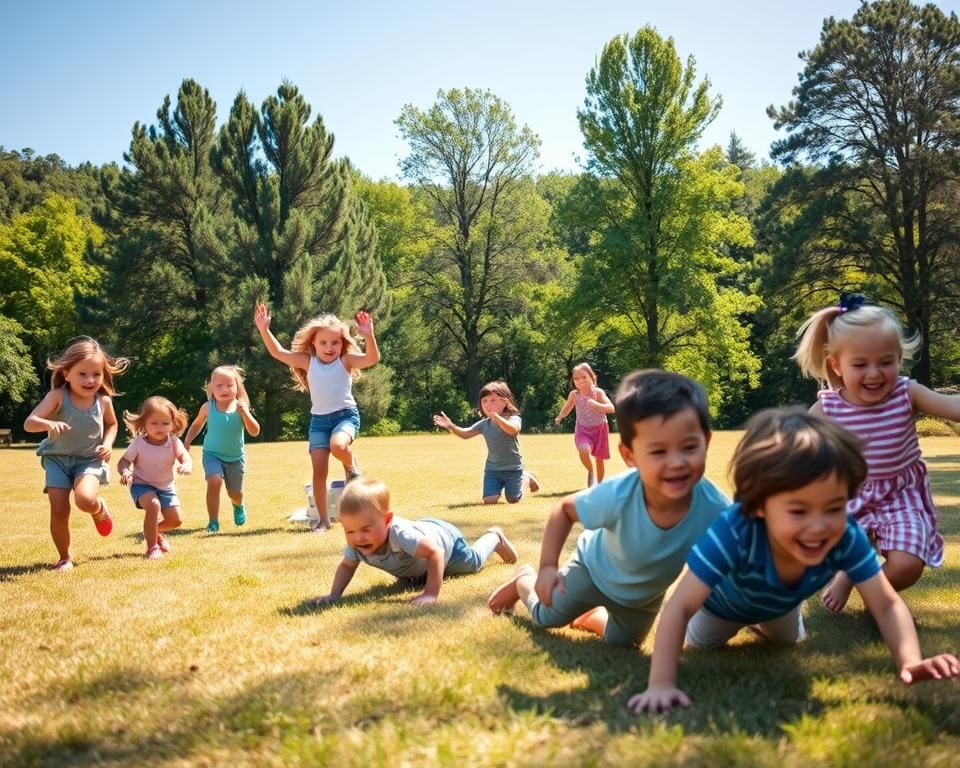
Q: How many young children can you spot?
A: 10